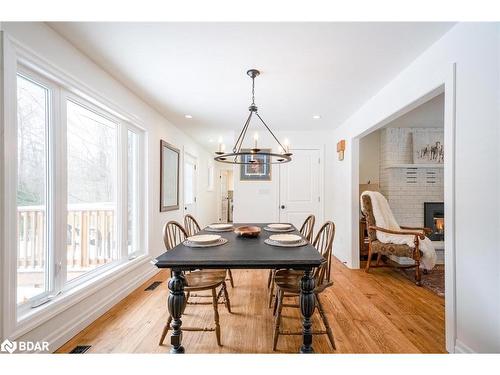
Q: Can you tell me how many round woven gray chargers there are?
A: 4